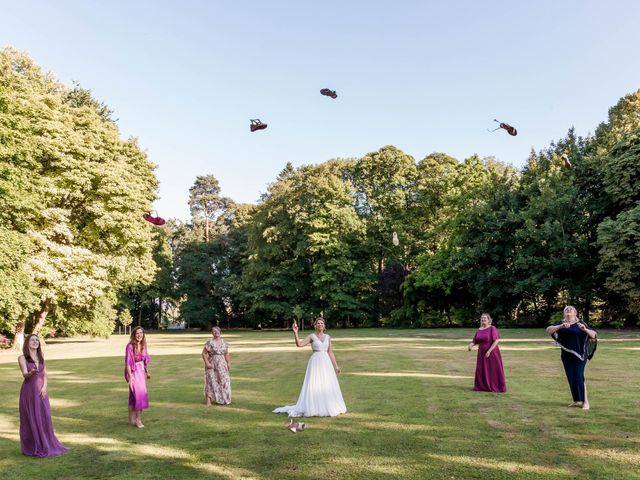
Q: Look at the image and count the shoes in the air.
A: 6